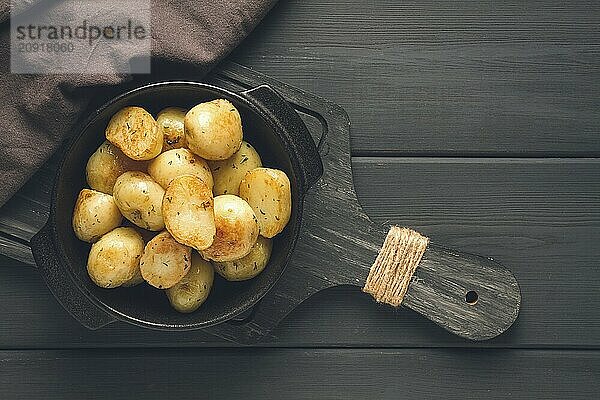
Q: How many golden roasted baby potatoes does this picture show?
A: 15